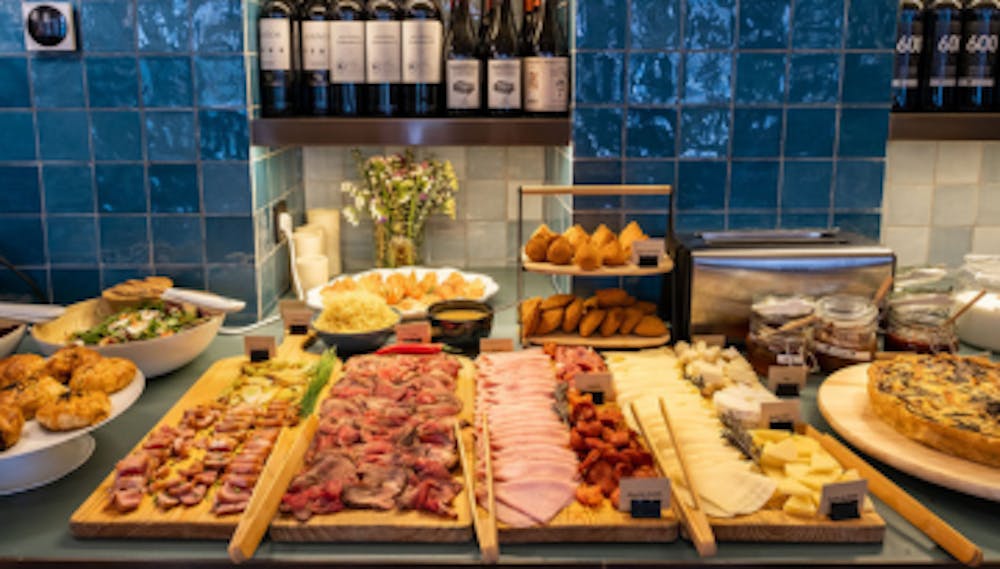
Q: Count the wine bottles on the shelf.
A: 11